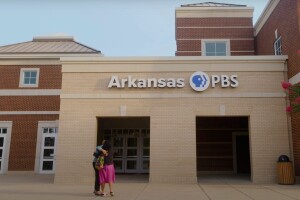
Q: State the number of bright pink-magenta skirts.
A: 1